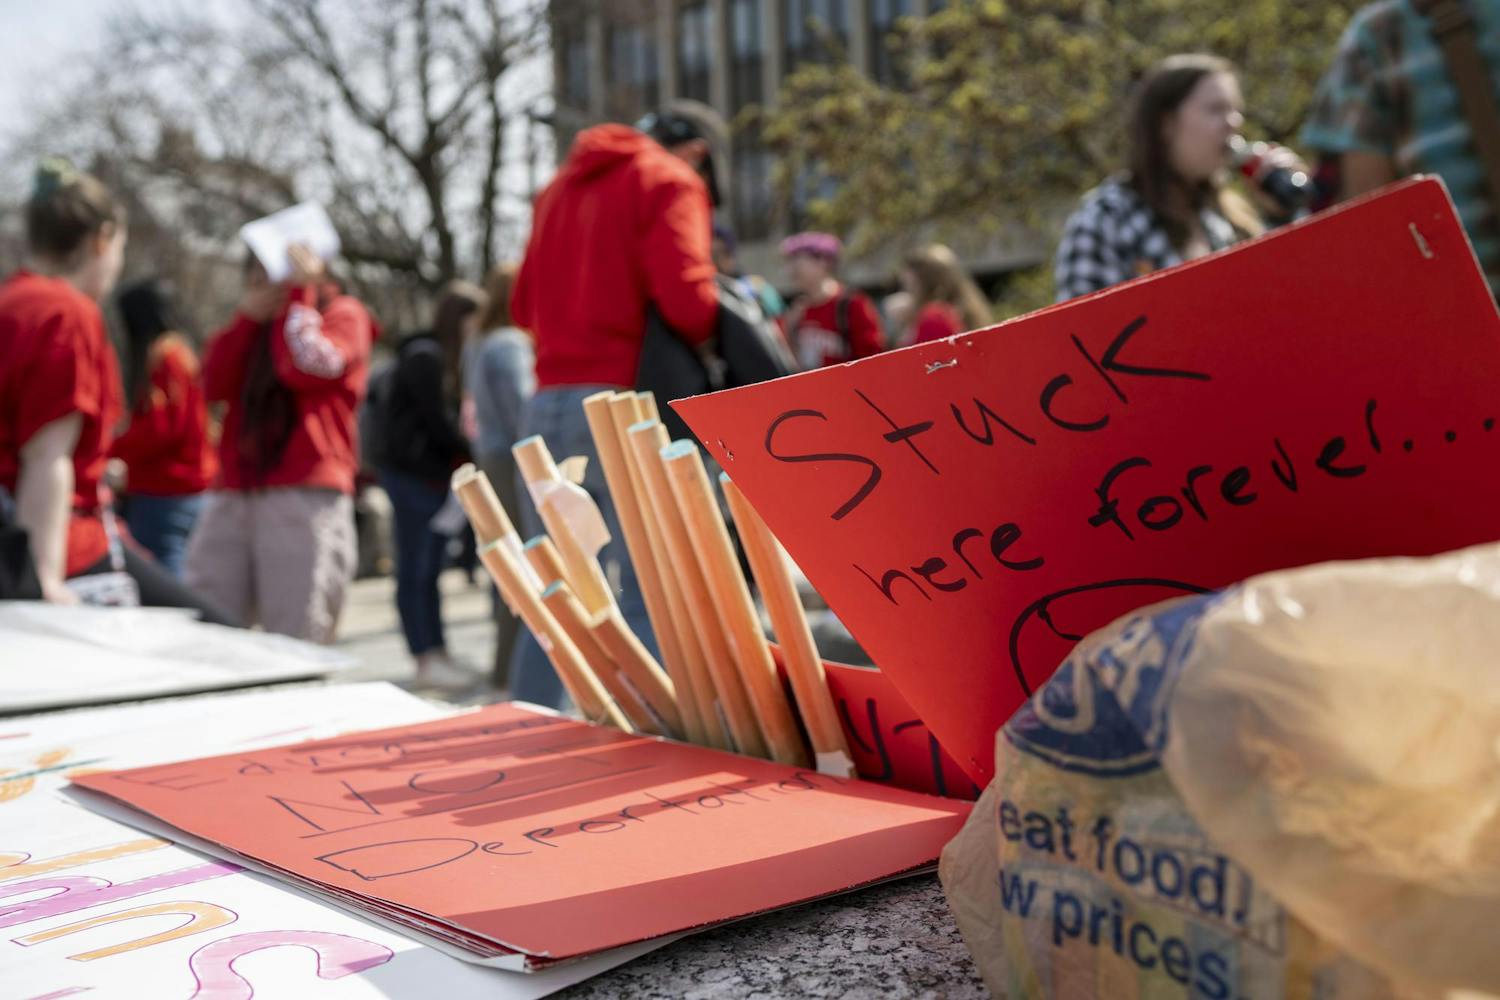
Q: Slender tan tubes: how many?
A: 11